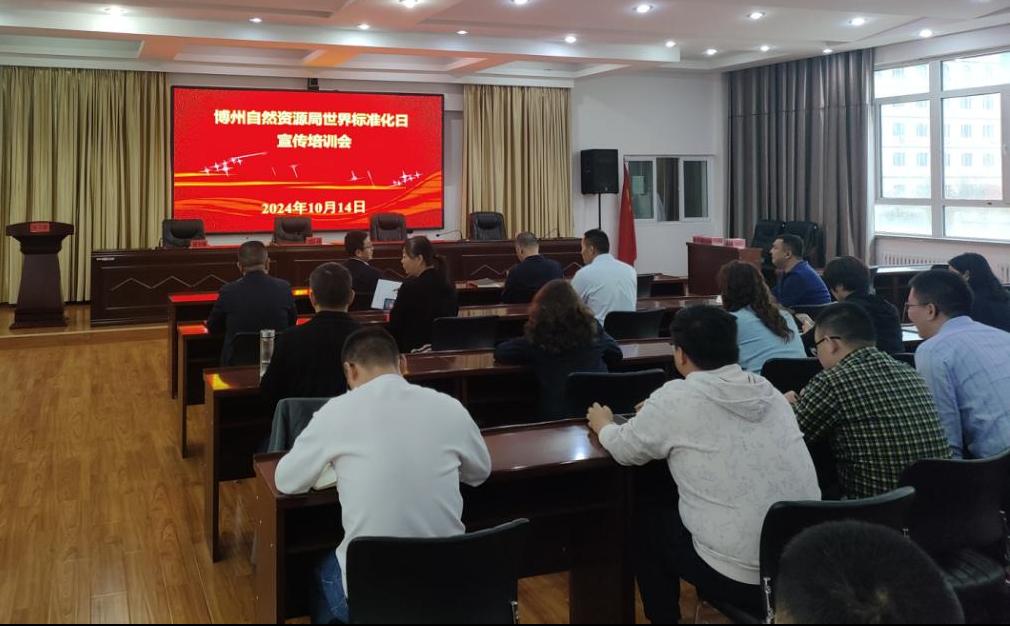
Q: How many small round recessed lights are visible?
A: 15